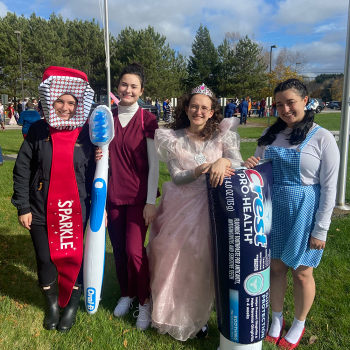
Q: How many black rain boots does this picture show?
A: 2